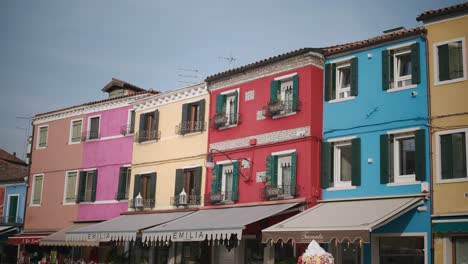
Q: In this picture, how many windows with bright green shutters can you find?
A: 4